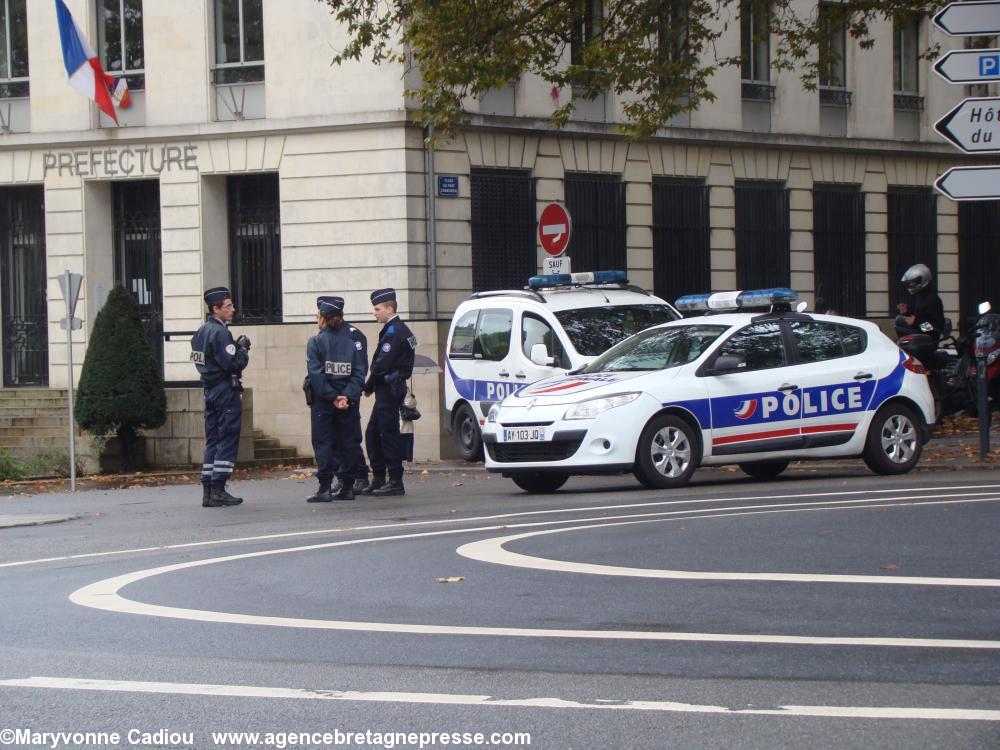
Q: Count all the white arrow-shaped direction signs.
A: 4